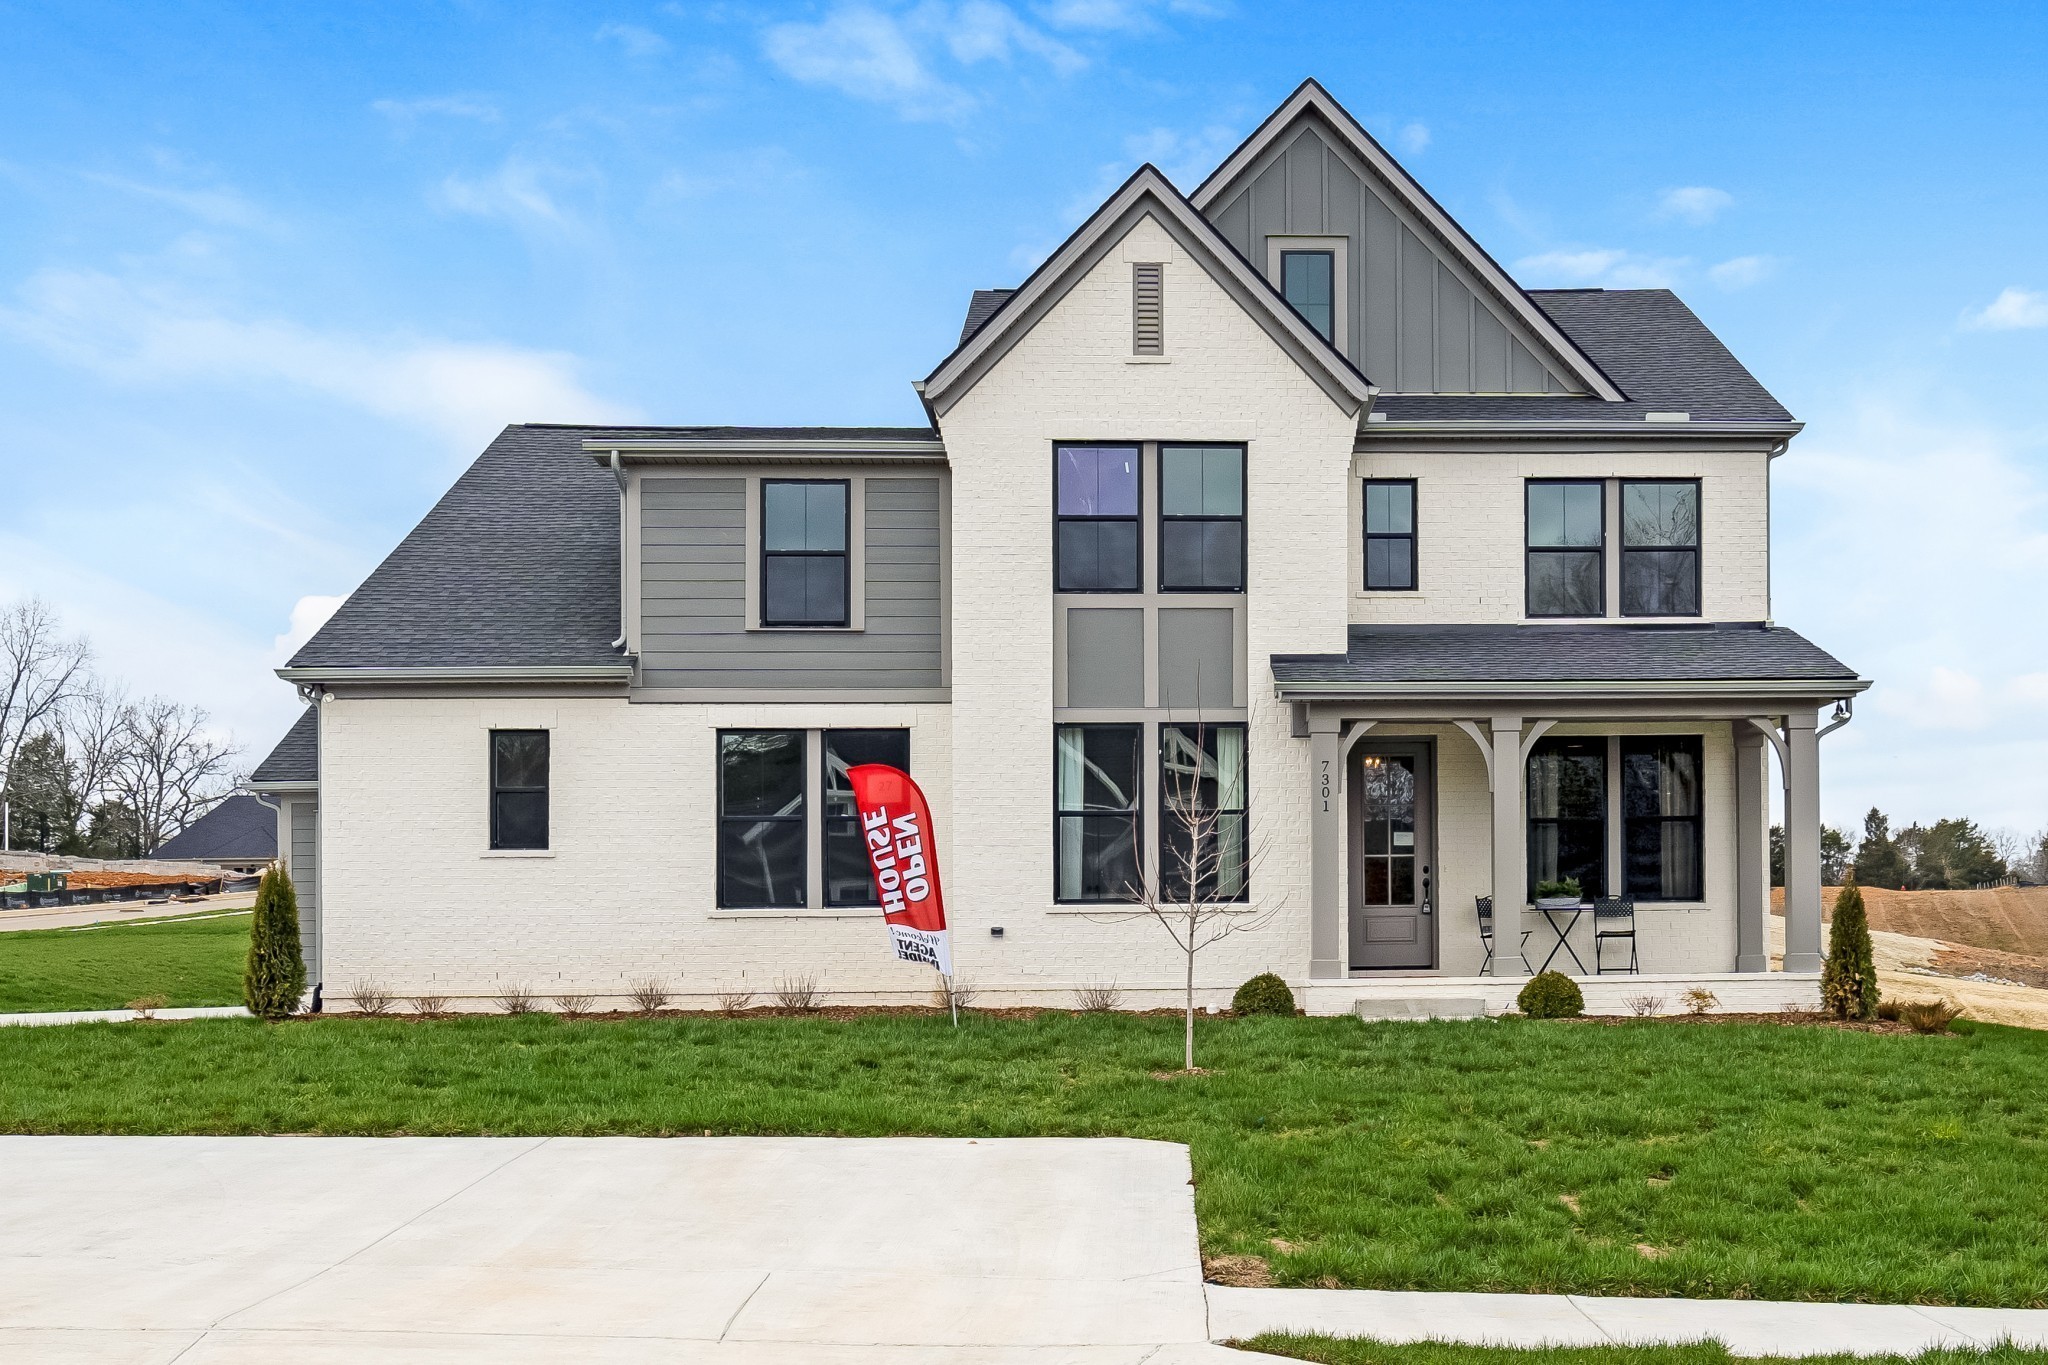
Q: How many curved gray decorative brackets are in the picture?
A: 4